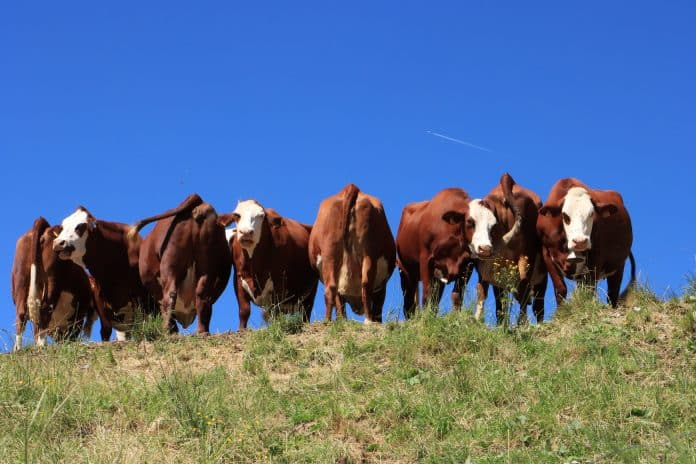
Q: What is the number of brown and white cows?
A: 8